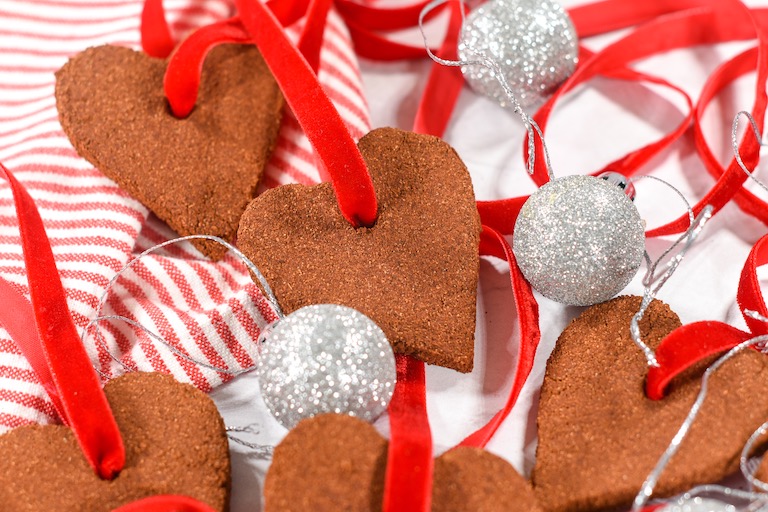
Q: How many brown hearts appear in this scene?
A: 5